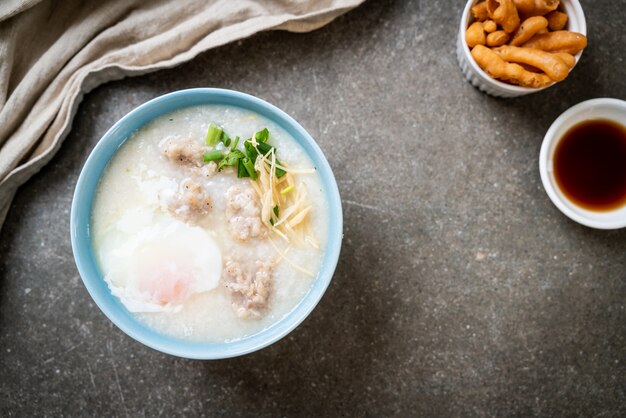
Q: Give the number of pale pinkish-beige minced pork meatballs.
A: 4